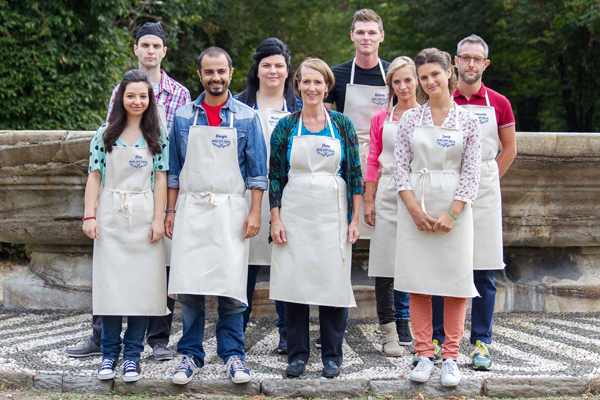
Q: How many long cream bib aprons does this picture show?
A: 9